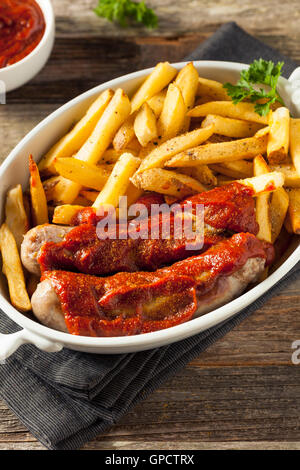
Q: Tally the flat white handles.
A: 2